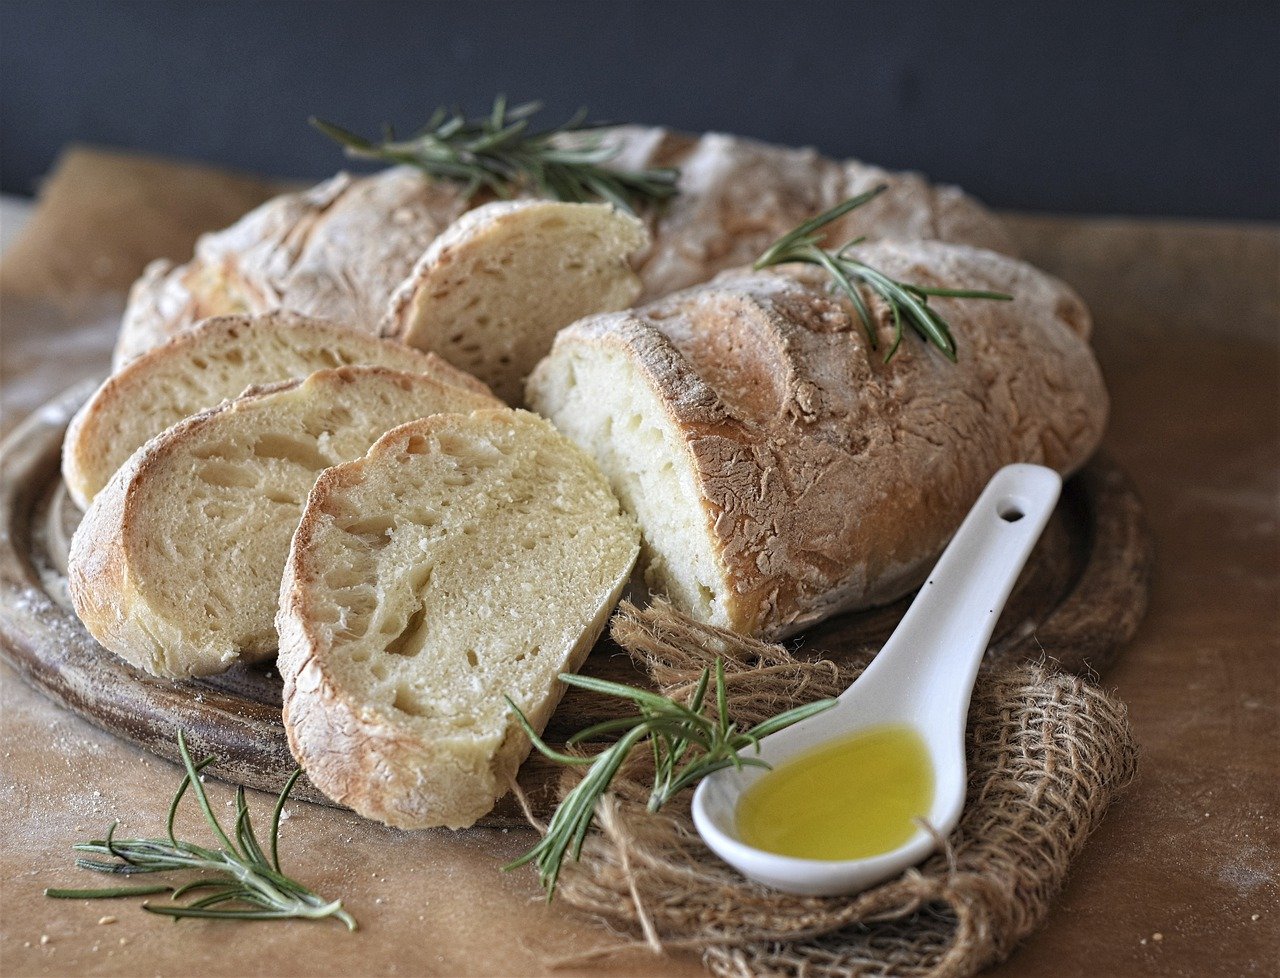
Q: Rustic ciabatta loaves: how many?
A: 2